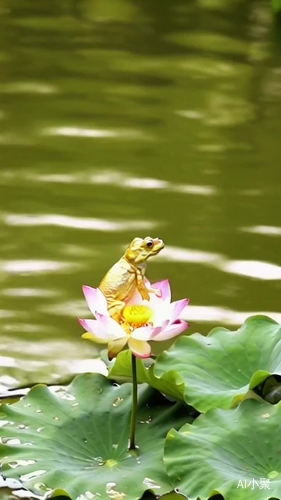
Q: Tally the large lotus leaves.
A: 3